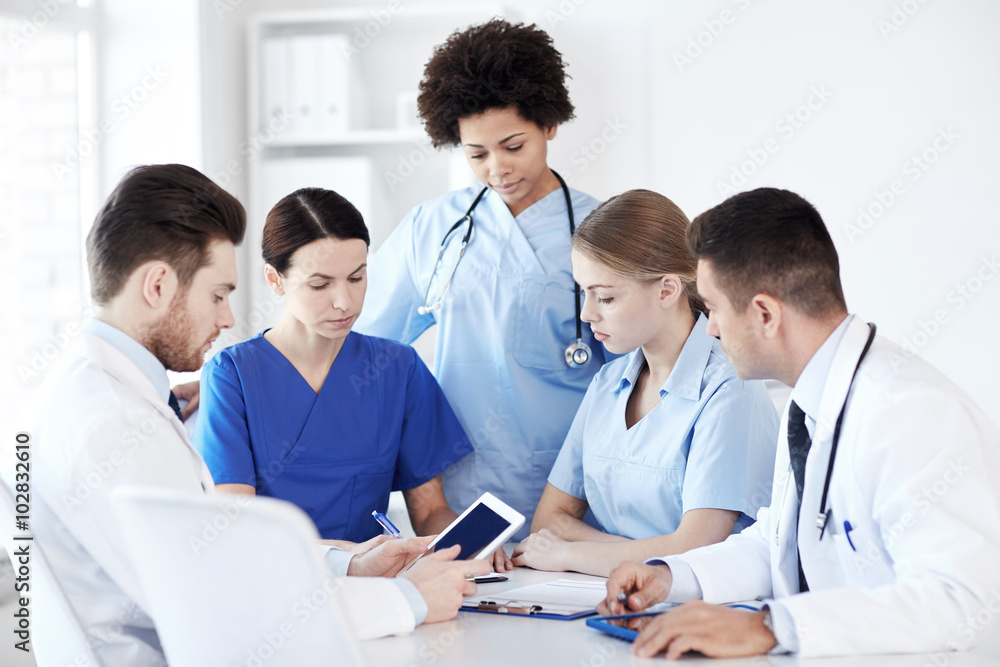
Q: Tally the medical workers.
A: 5